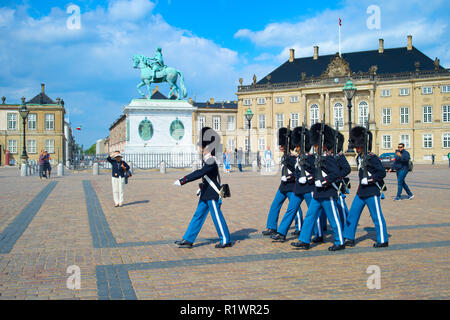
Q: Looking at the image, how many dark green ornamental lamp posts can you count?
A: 3